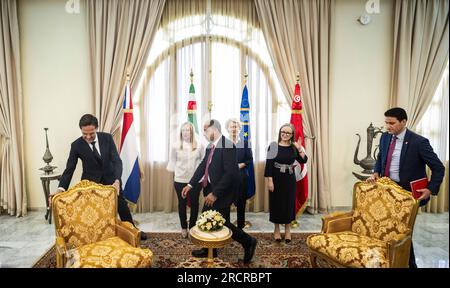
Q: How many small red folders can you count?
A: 1